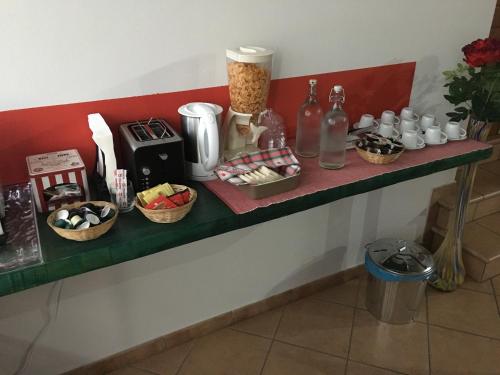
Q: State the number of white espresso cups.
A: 9